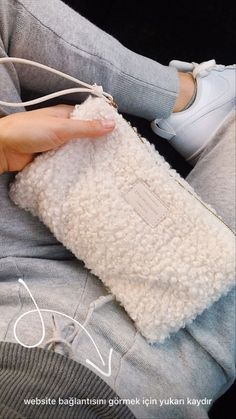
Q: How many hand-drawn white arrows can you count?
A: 1